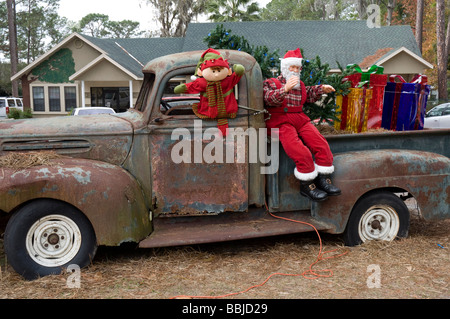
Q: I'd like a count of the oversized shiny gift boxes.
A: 3